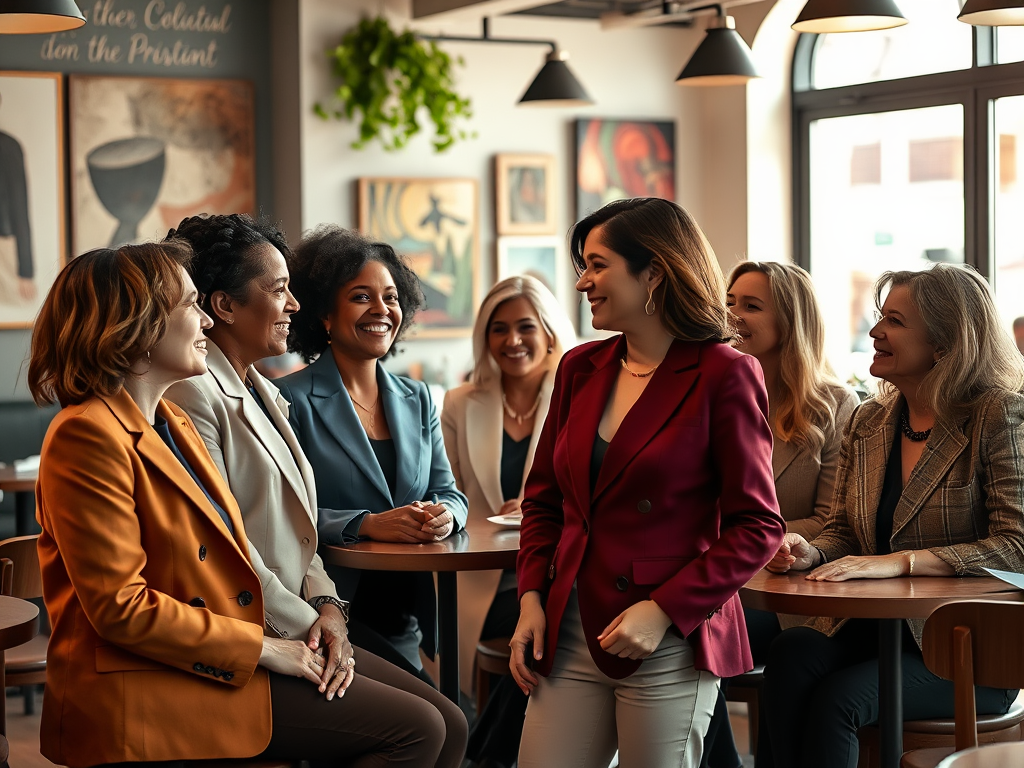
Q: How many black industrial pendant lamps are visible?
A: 5